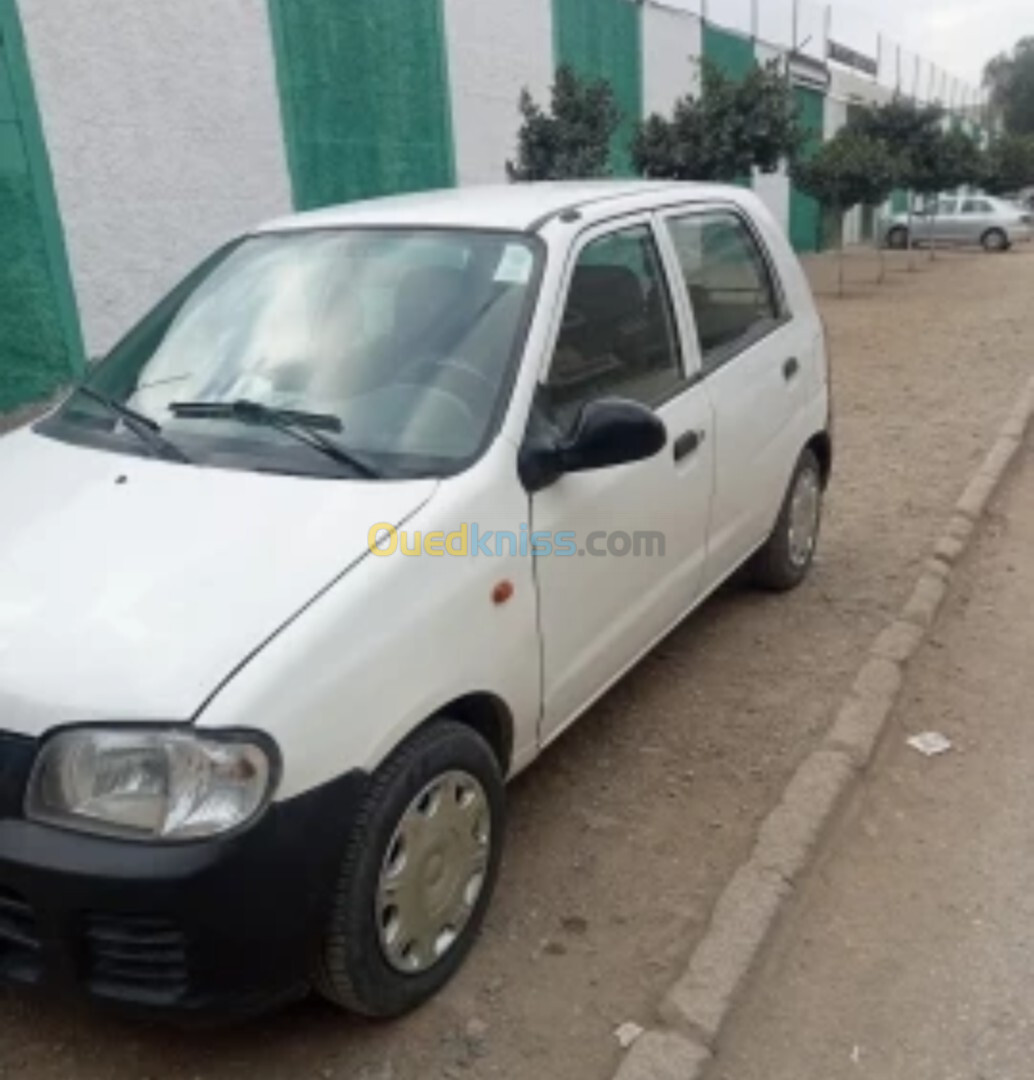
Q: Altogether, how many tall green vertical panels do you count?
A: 5